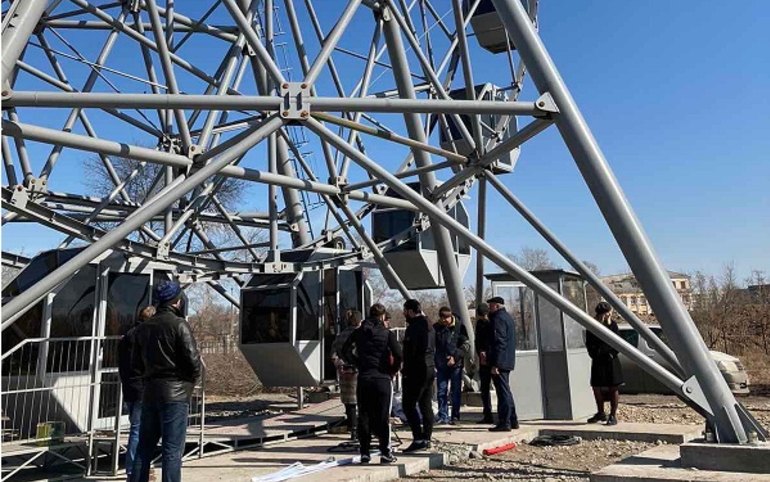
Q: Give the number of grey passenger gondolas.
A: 5